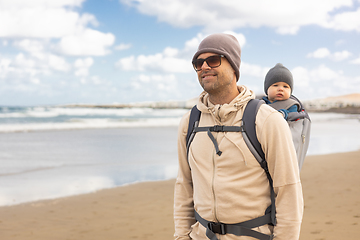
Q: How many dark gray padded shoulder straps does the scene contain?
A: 2